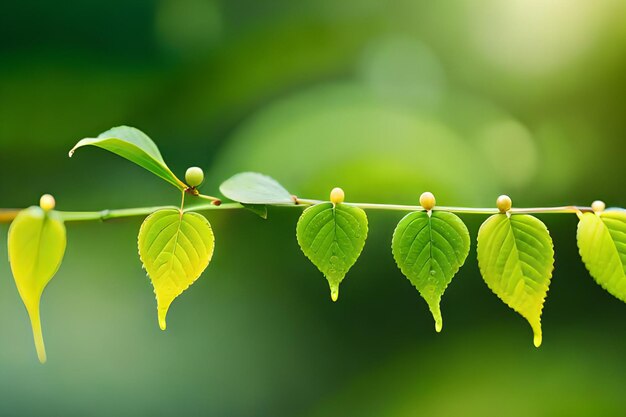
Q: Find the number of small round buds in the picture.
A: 6